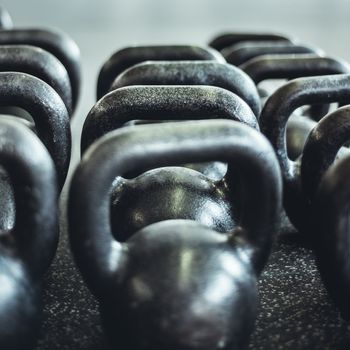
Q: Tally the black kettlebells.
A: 15